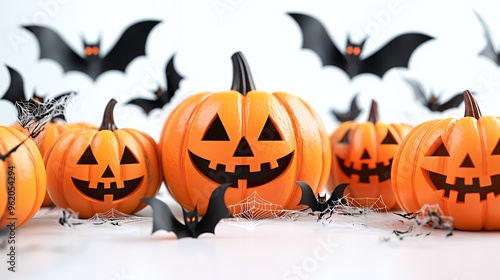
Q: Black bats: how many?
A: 9